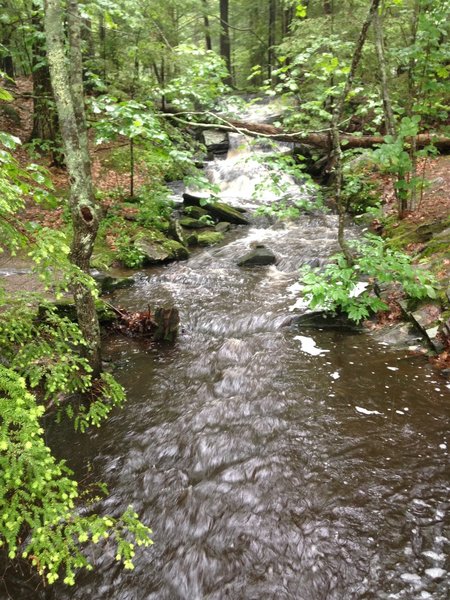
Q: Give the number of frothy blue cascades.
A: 0